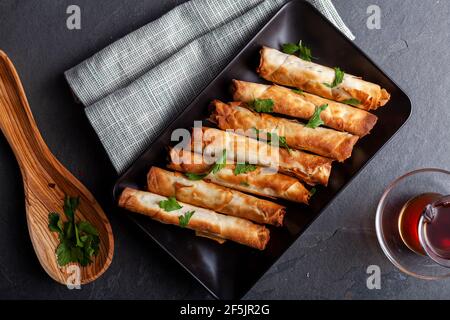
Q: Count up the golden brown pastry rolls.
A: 7